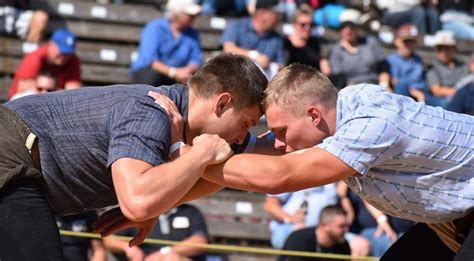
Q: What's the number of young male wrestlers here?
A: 2